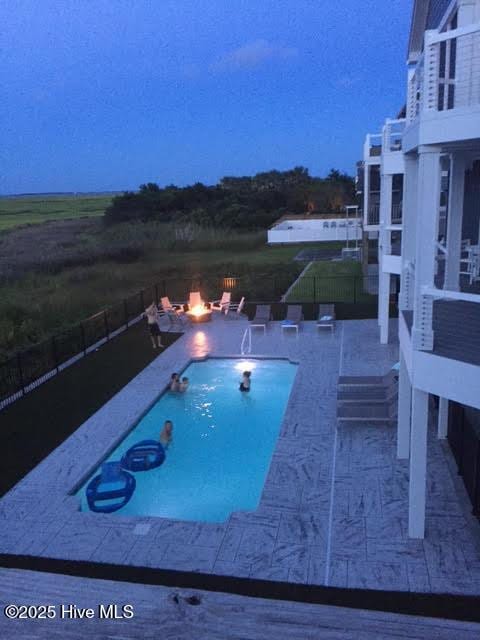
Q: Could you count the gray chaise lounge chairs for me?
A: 6